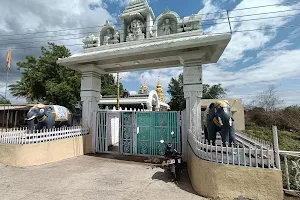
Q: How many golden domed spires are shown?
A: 2